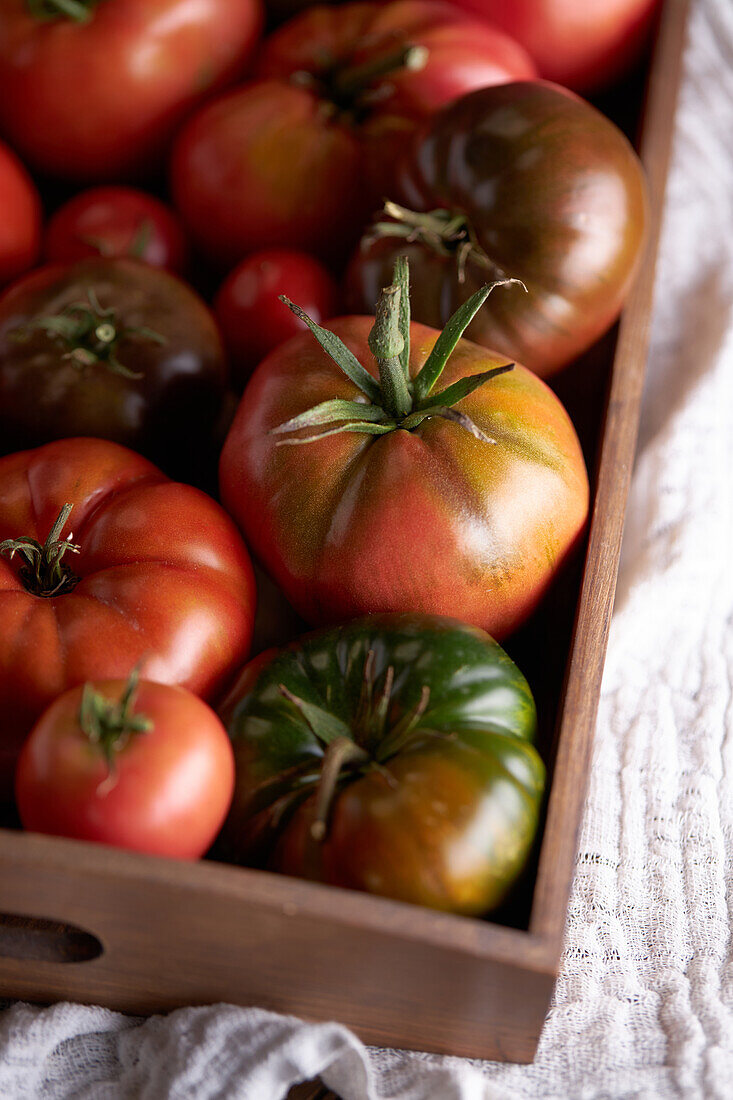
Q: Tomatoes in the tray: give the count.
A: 12